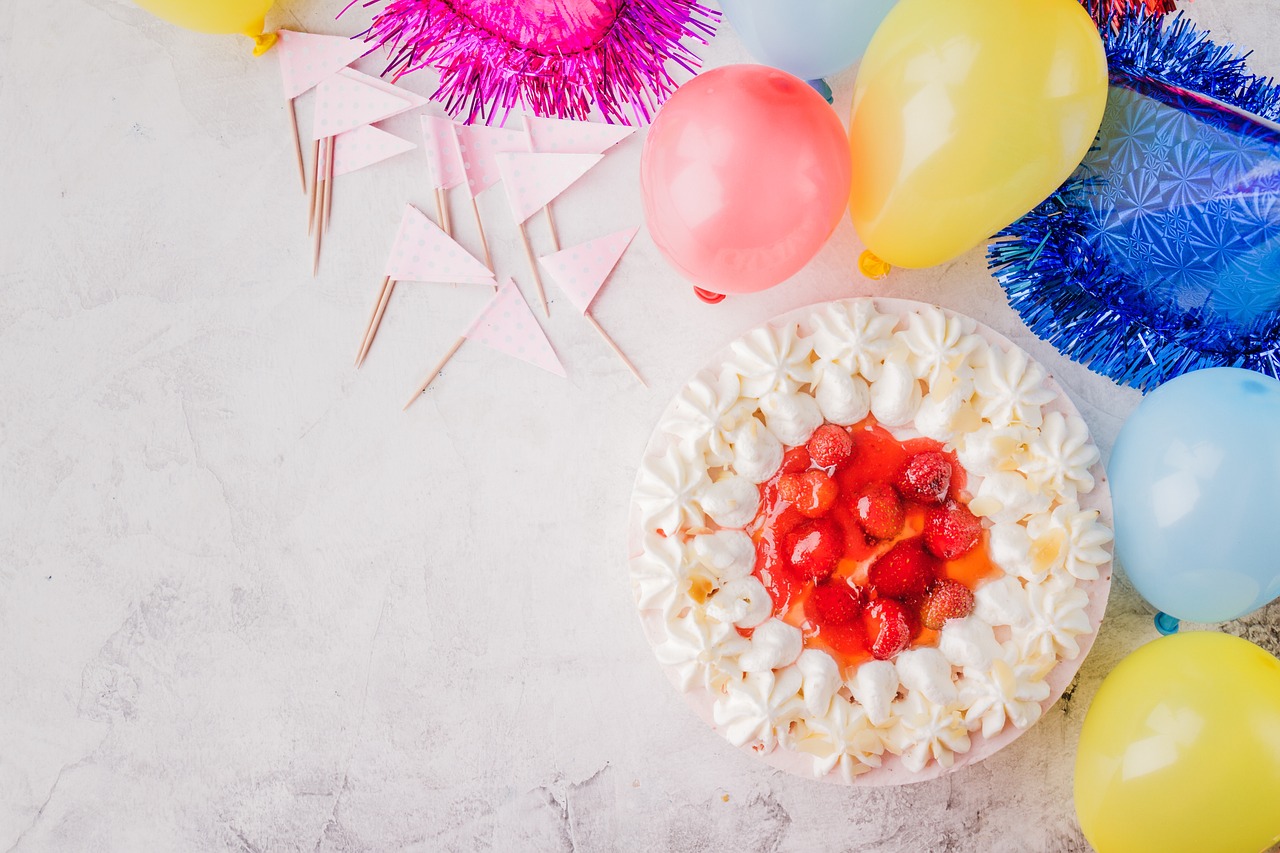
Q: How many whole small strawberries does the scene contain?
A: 10